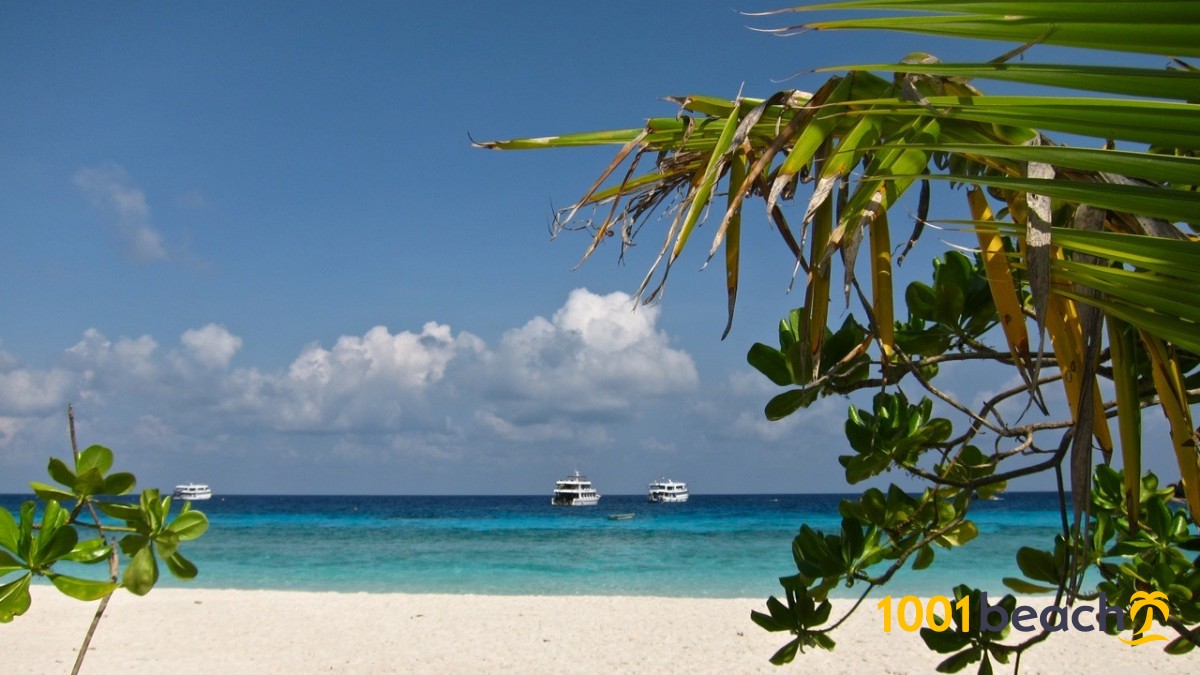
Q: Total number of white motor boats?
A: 3